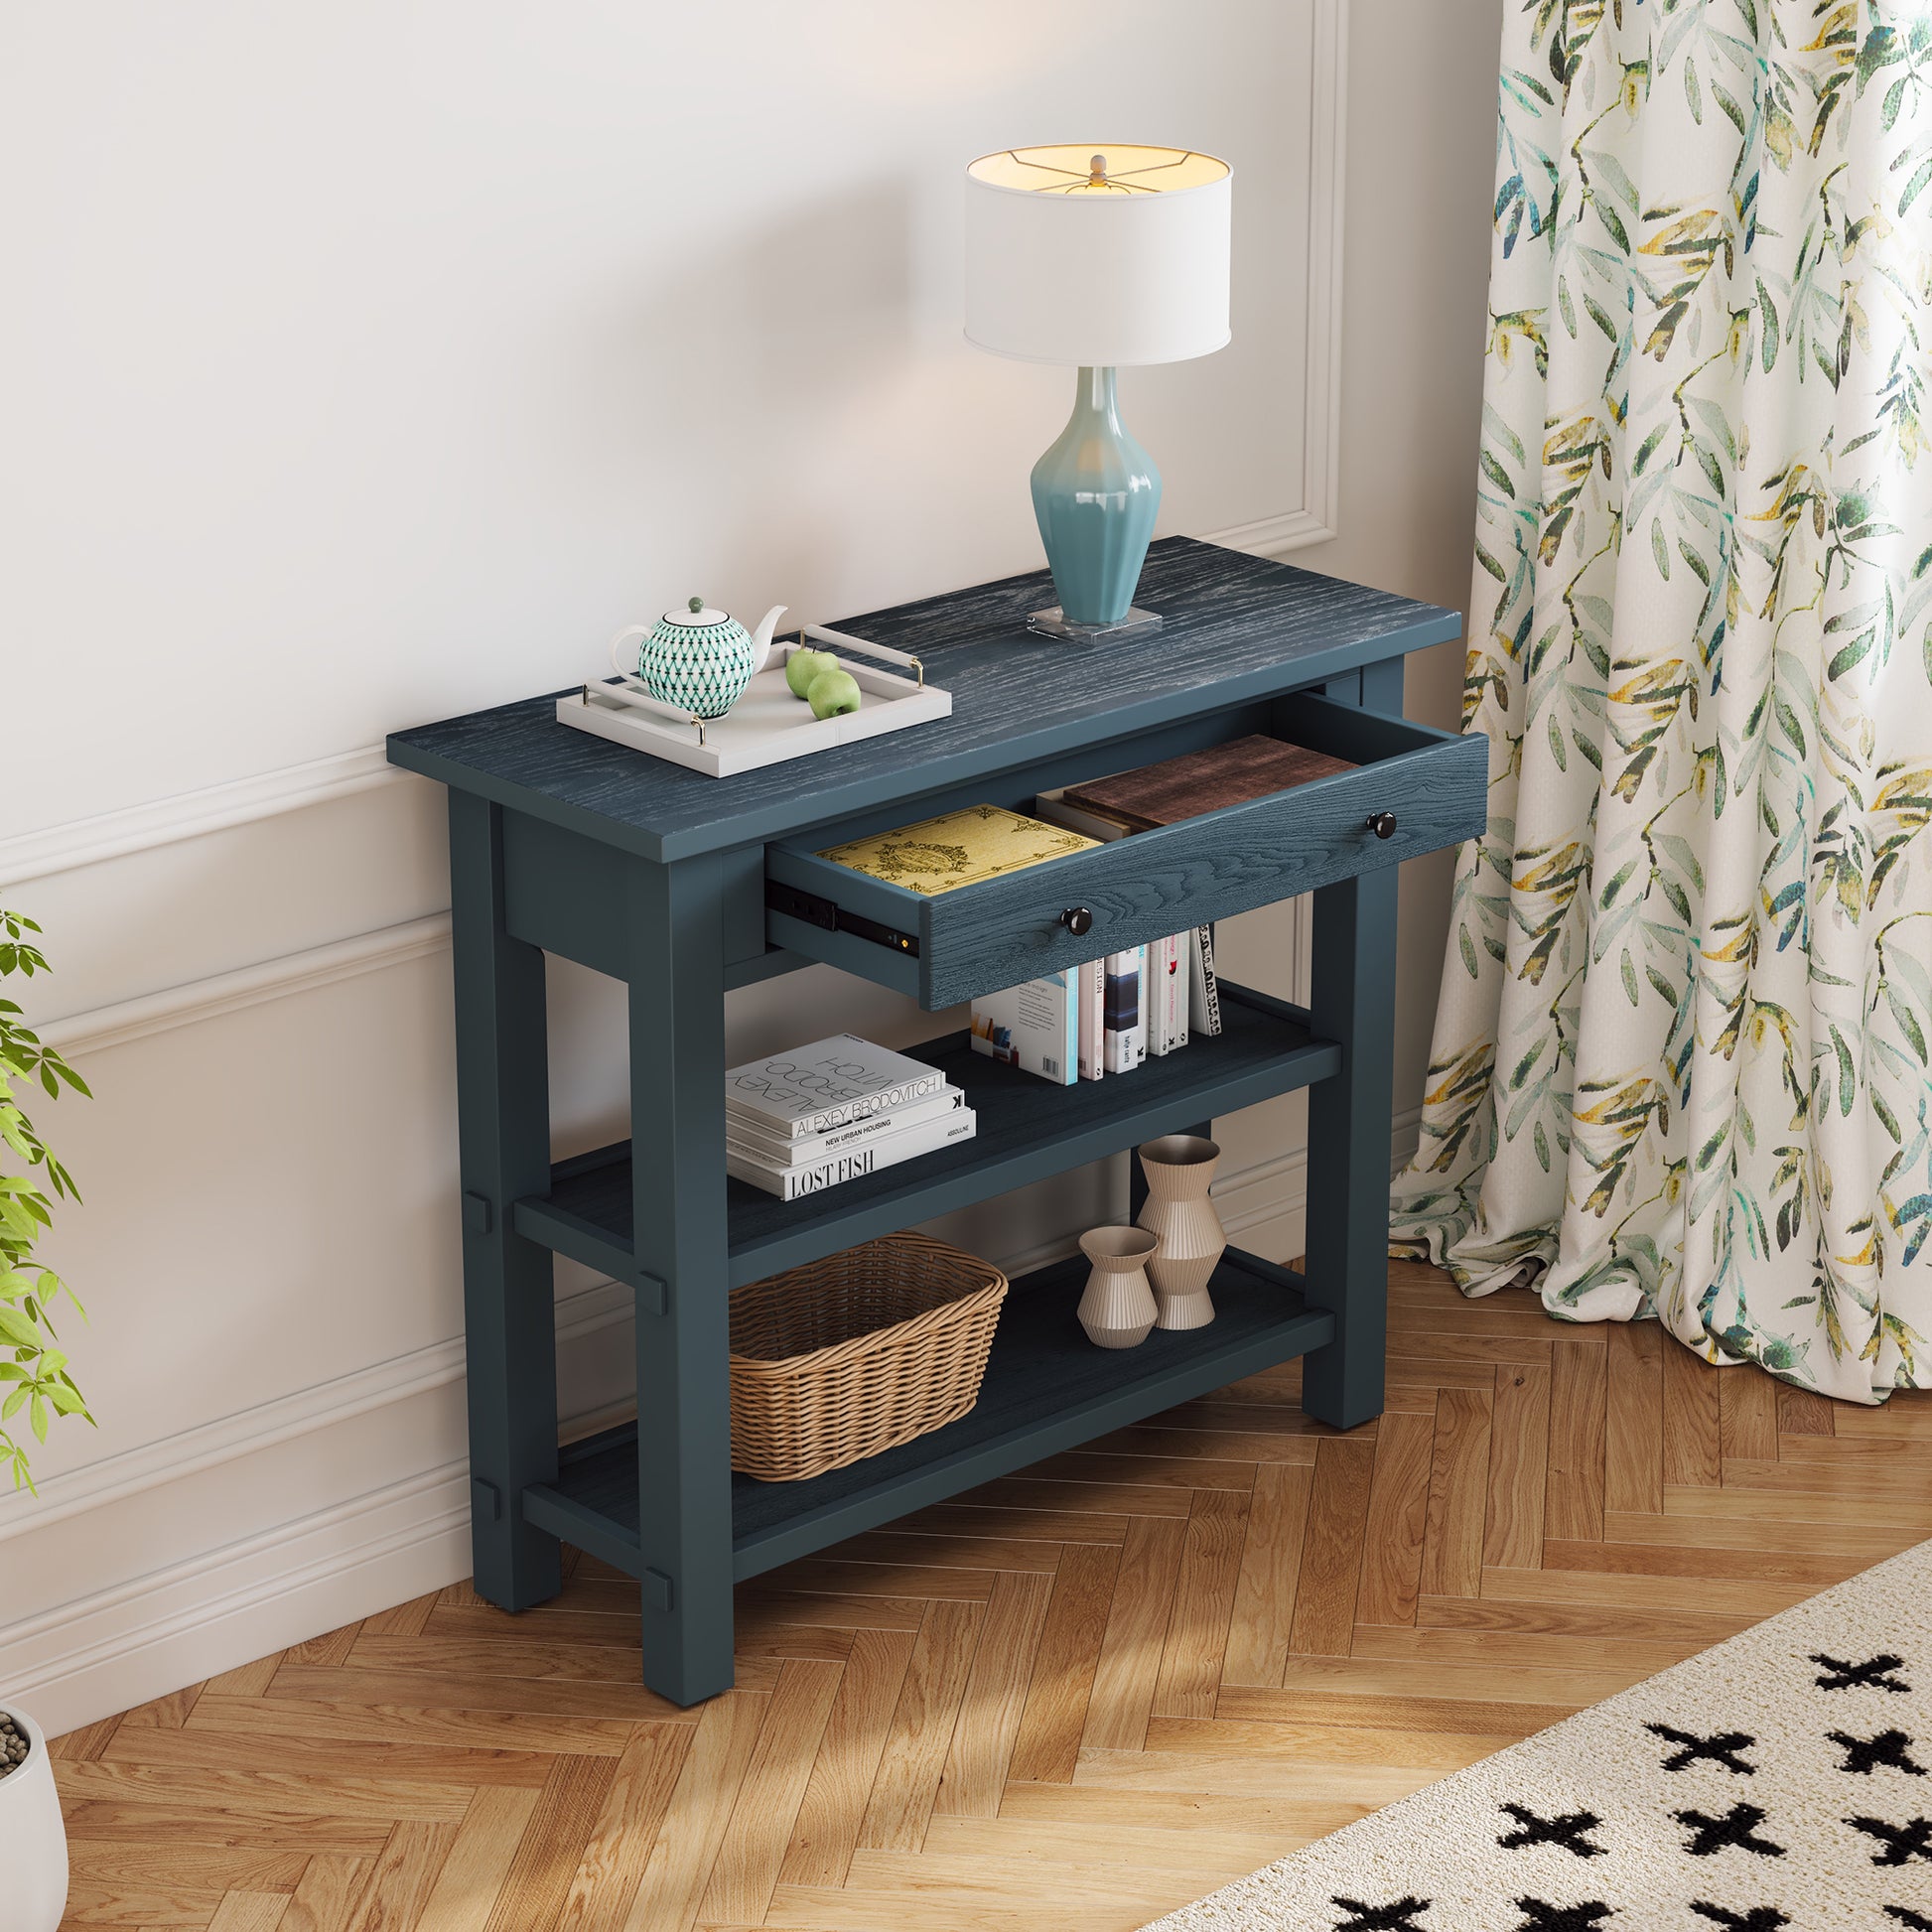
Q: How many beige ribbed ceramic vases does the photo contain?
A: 2